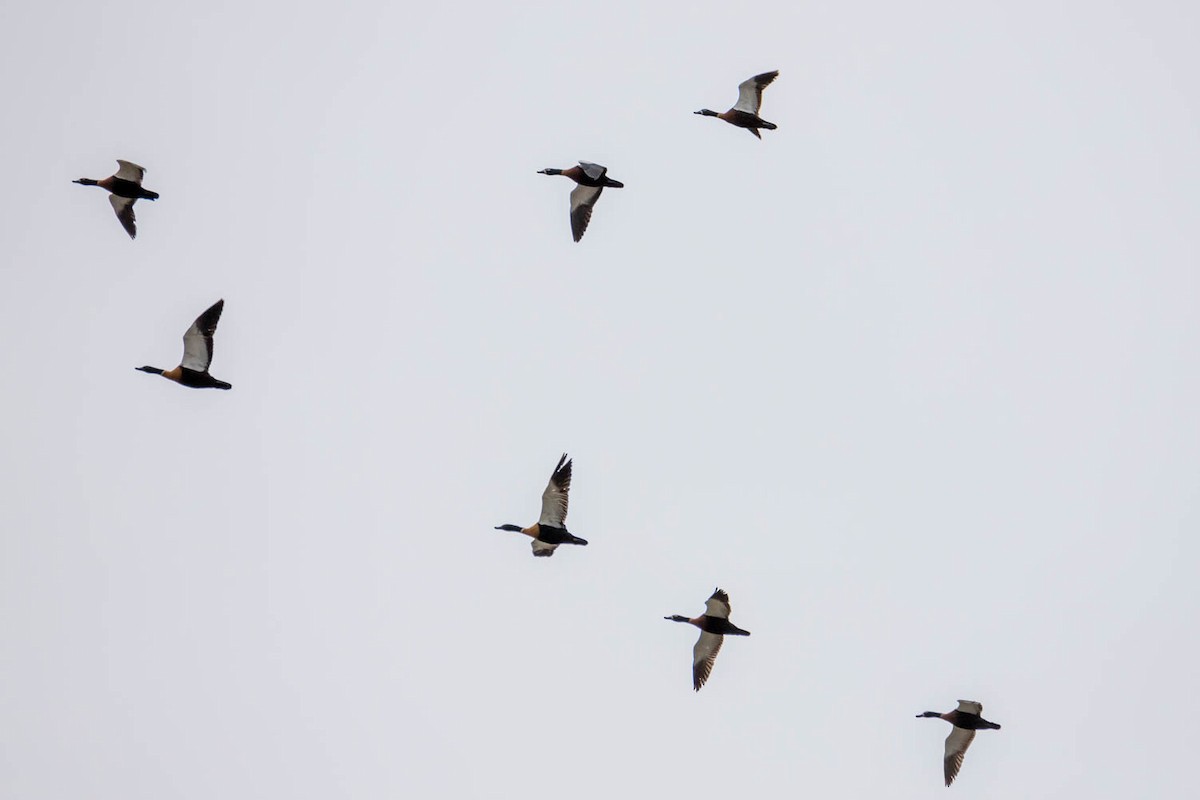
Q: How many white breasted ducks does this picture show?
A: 0